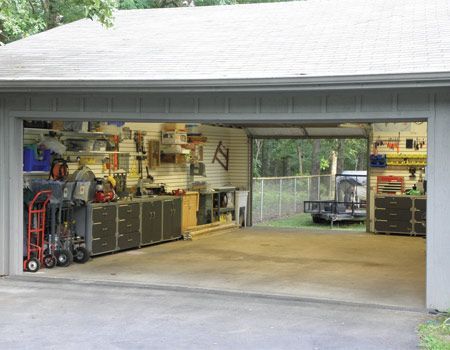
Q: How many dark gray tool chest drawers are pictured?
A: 12